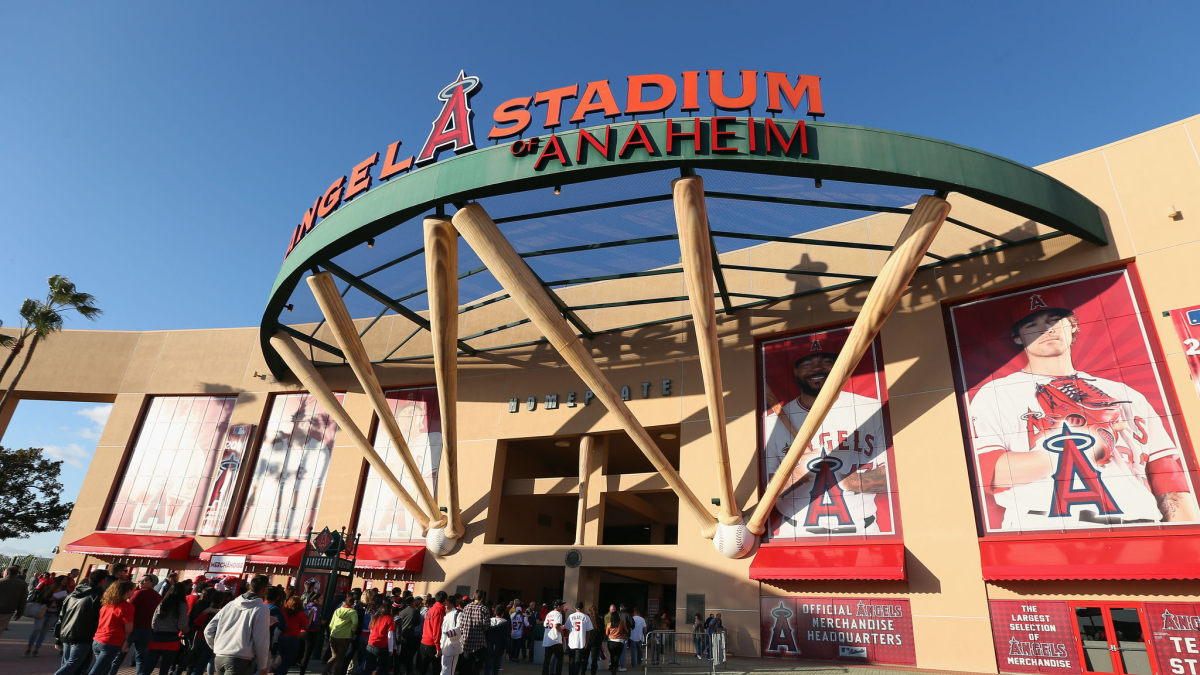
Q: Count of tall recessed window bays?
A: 5